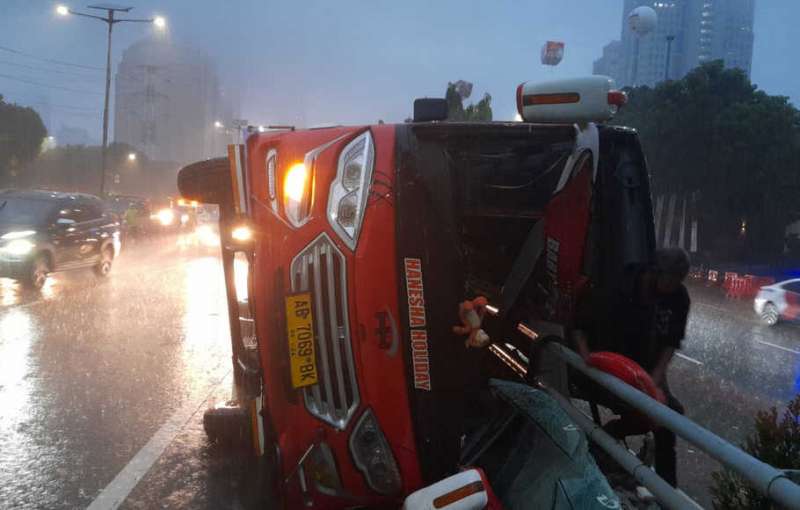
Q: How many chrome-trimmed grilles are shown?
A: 1